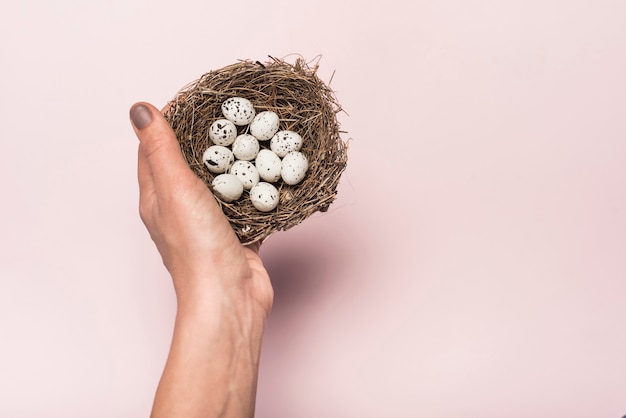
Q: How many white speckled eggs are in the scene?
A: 11